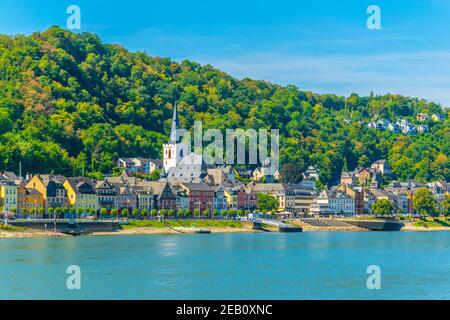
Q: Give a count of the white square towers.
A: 1